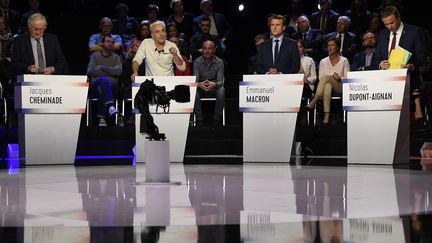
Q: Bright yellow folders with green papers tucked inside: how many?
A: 1